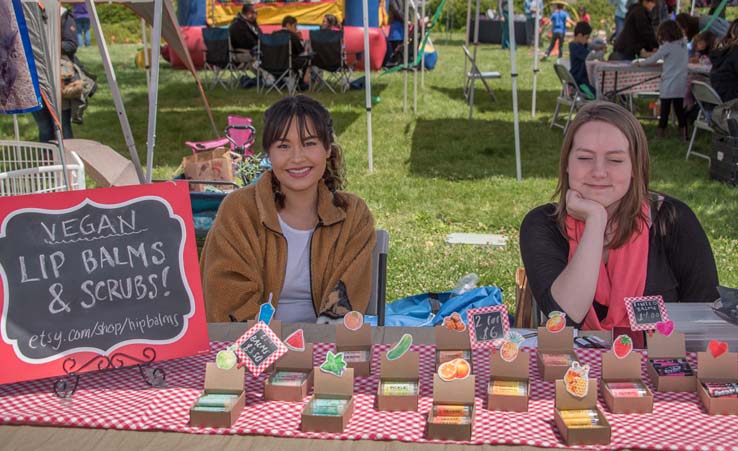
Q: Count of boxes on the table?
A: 14